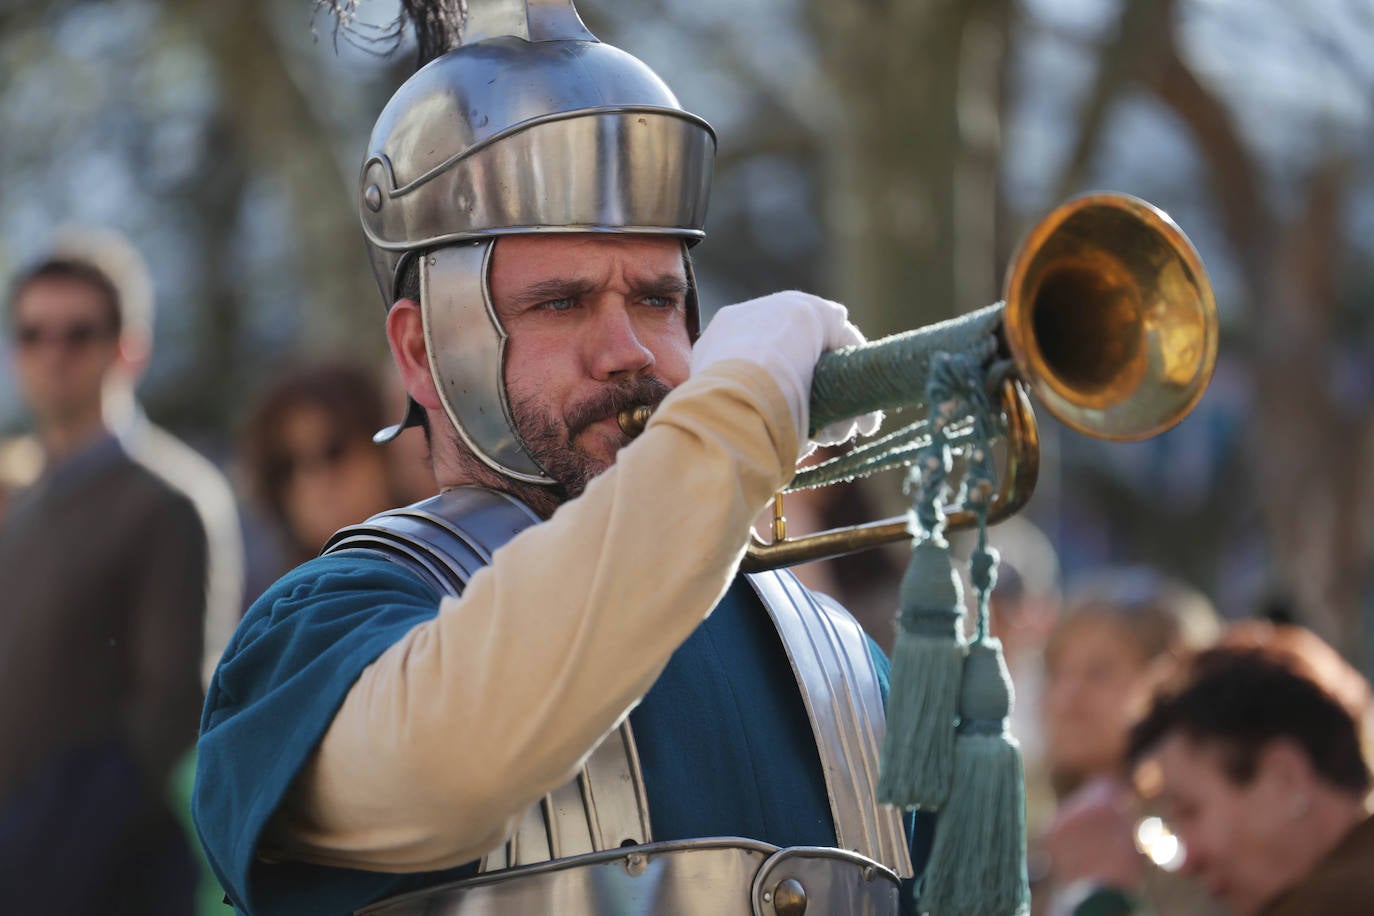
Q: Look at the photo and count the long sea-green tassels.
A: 2